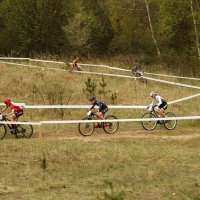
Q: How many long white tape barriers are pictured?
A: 4